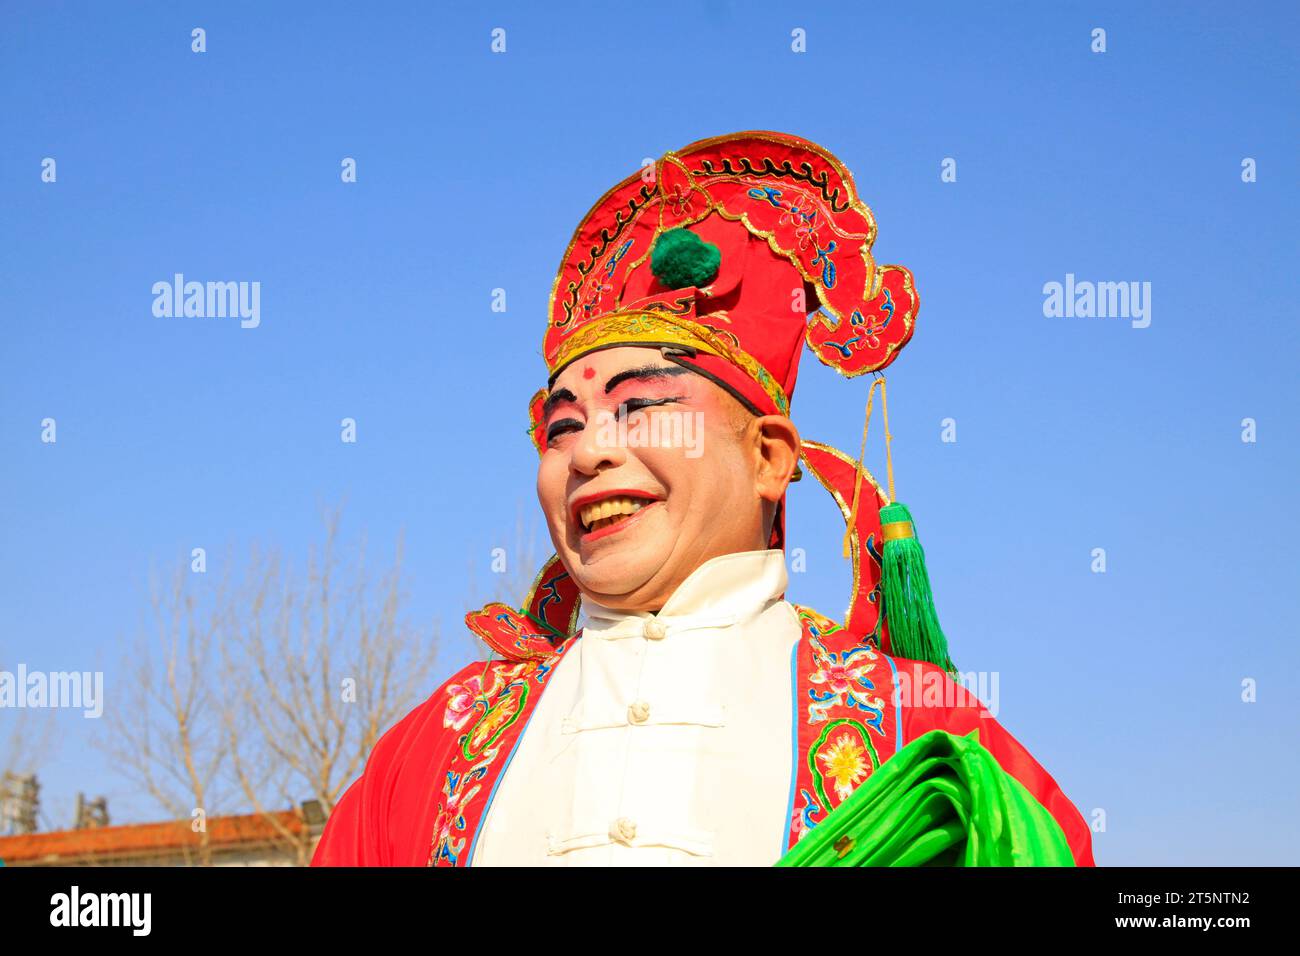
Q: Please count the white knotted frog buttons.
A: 3